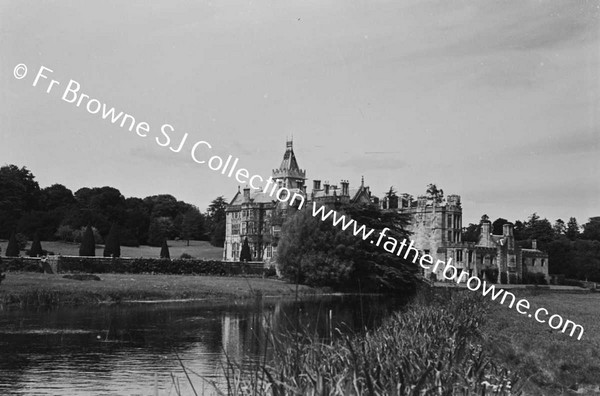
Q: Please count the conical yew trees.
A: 6